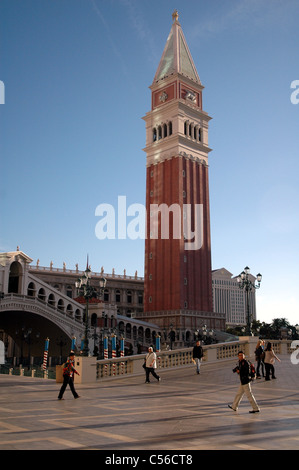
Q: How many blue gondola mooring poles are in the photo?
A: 7